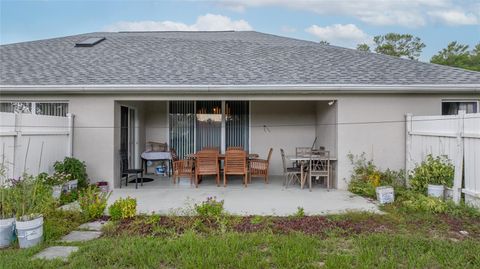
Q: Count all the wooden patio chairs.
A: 6